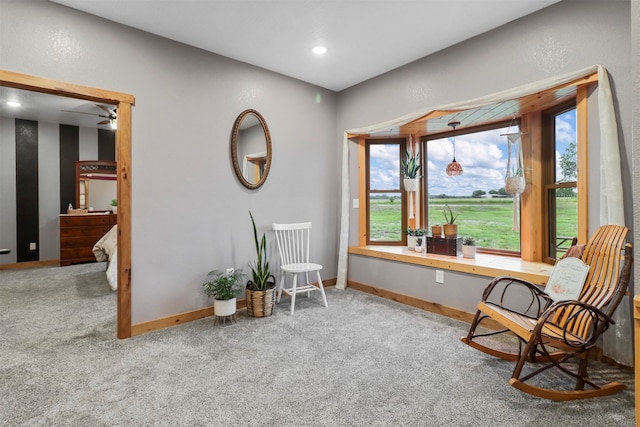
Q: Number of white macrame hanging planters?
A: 2